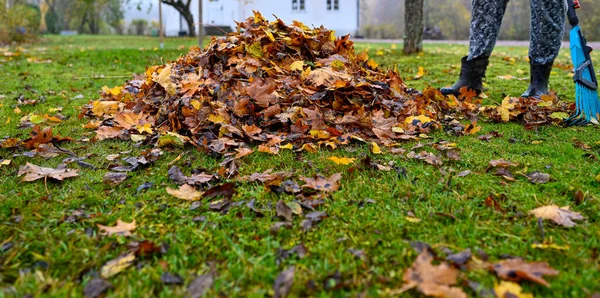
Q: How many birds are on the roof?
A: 0